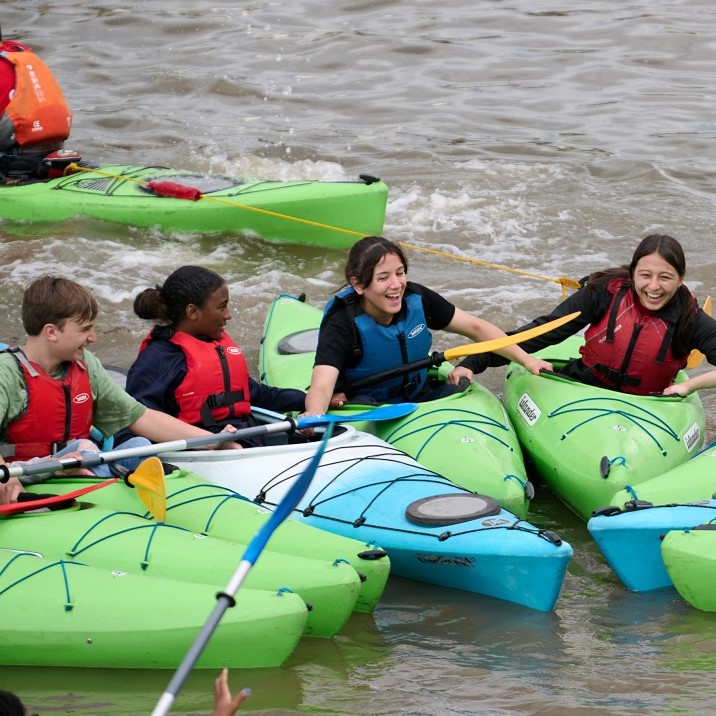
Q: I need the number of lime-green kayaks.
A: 8